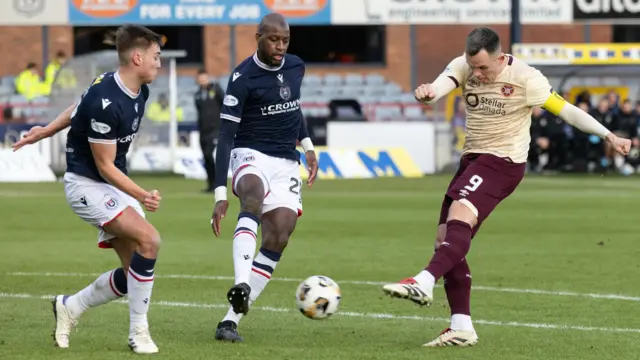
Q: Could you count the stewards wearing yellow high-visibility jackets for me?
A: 3